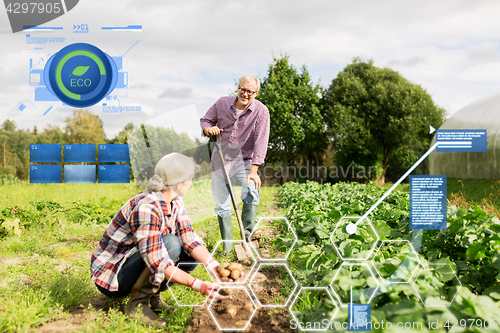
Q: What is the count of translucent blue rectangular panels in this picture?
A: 9